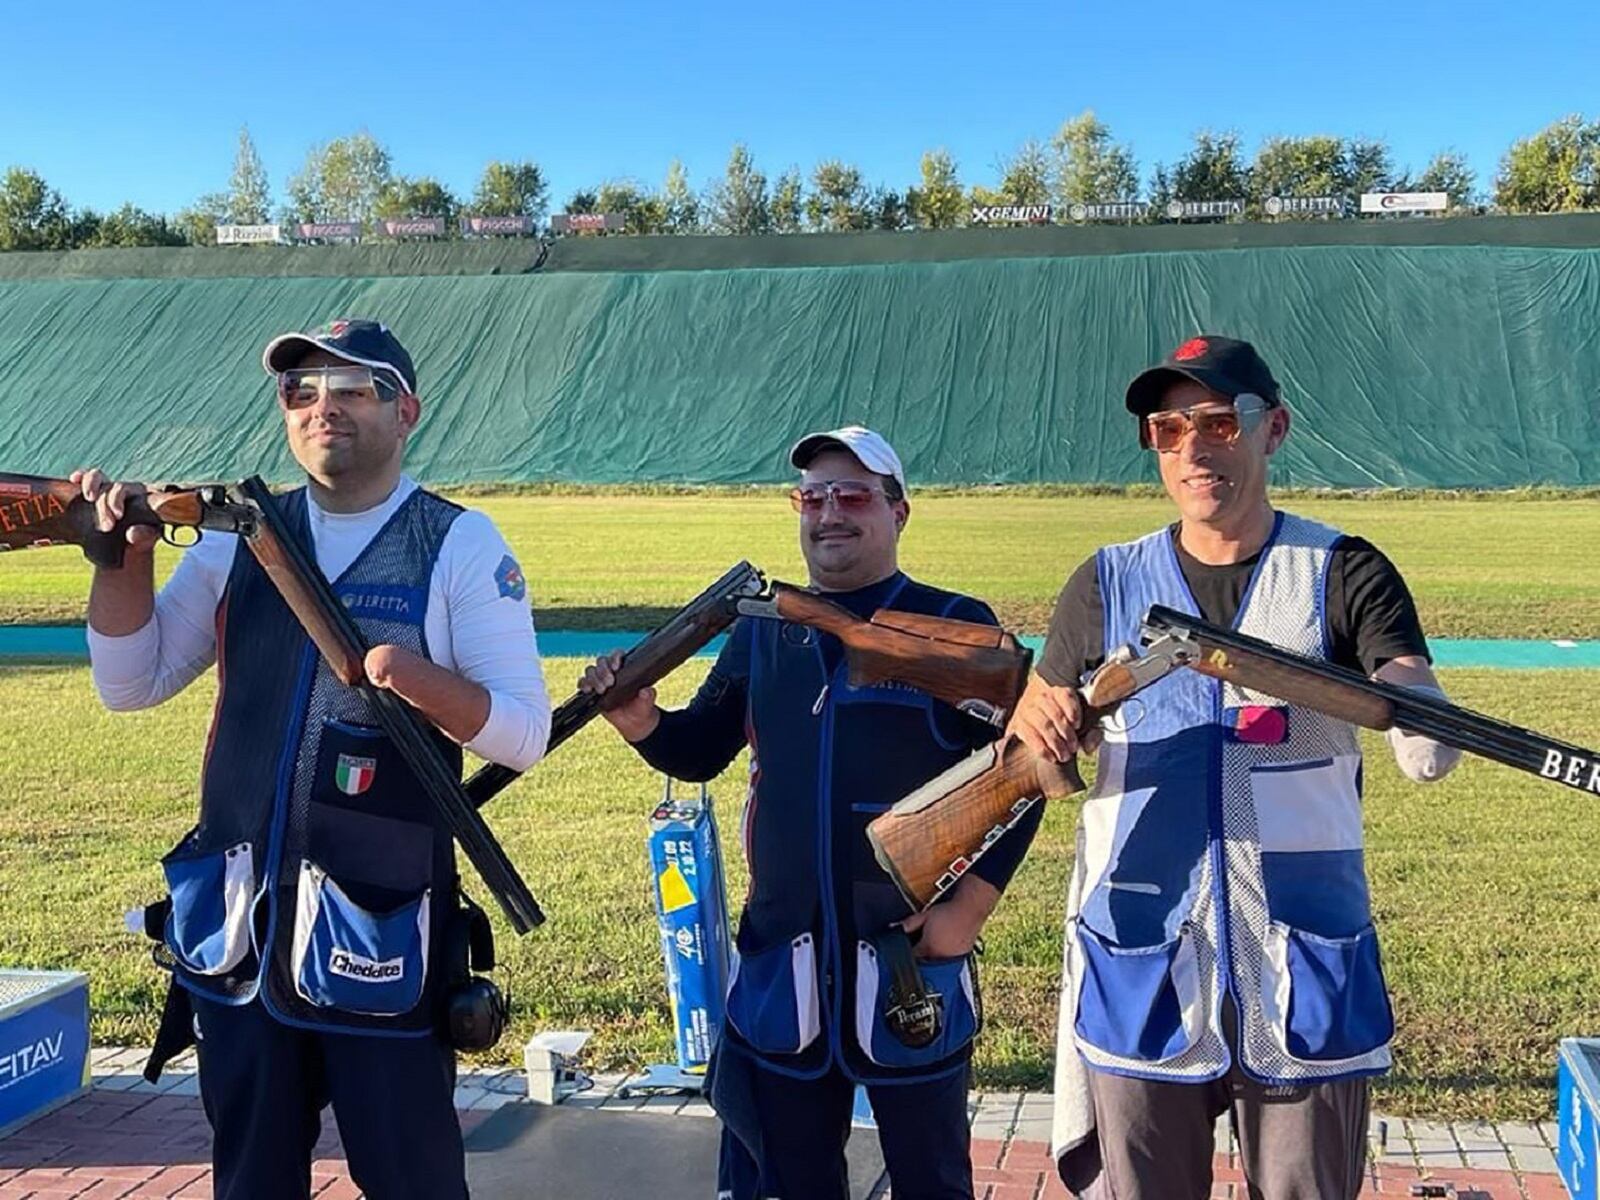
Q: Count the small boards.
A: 10